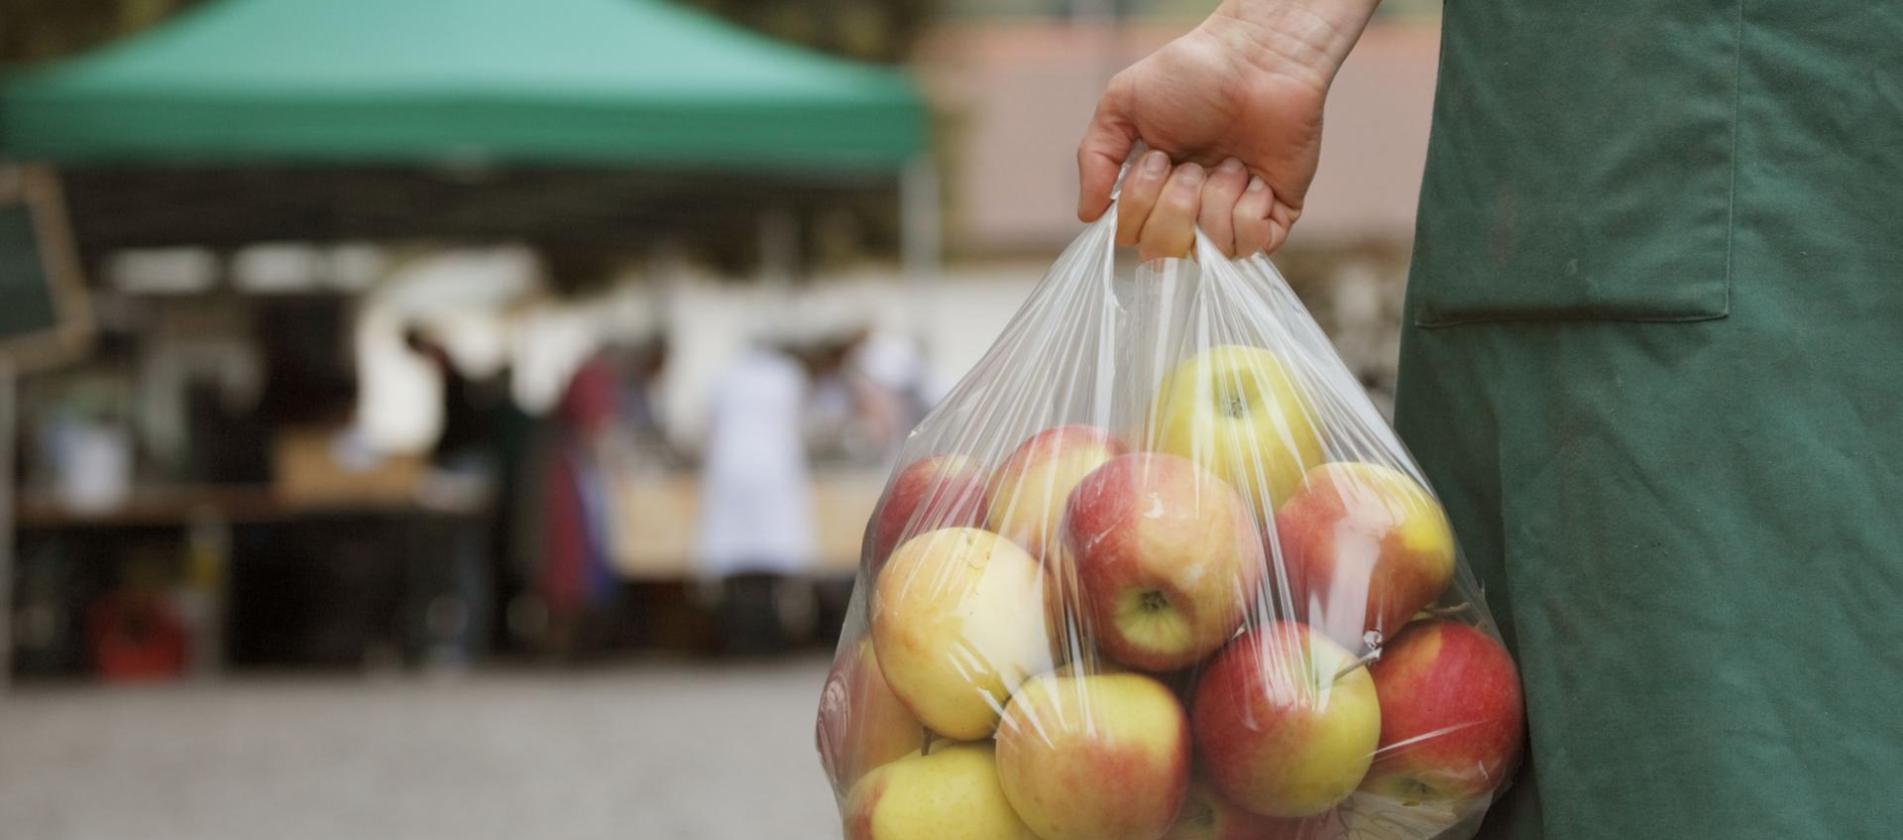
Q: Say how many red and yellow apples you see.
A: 12